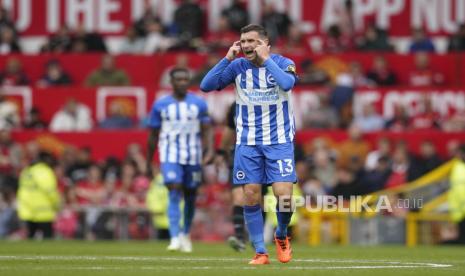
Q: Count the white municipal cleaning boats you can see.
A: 0